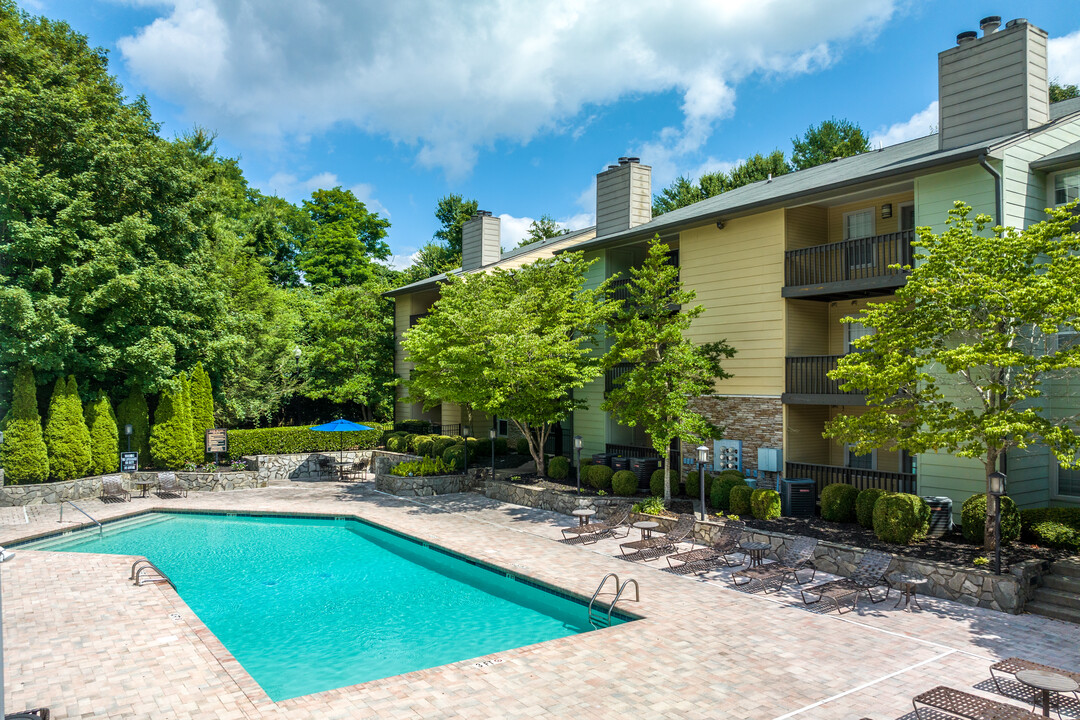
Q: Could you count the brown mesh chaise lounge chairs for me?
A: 9